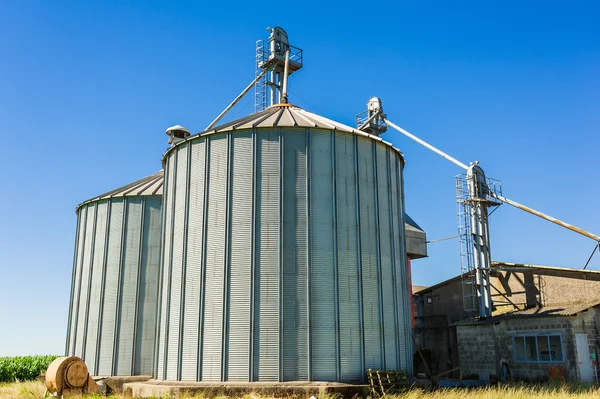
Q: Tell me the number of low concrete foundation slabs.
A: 2